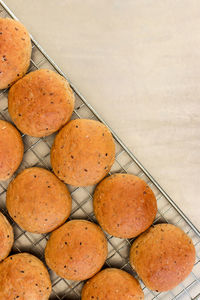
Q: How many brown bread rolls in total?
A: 11